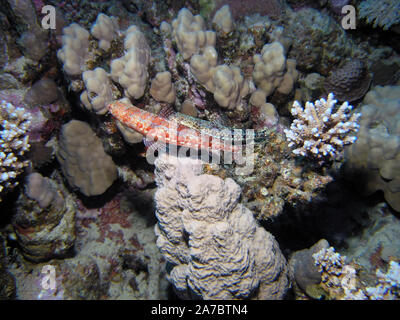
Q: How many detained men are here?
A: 0